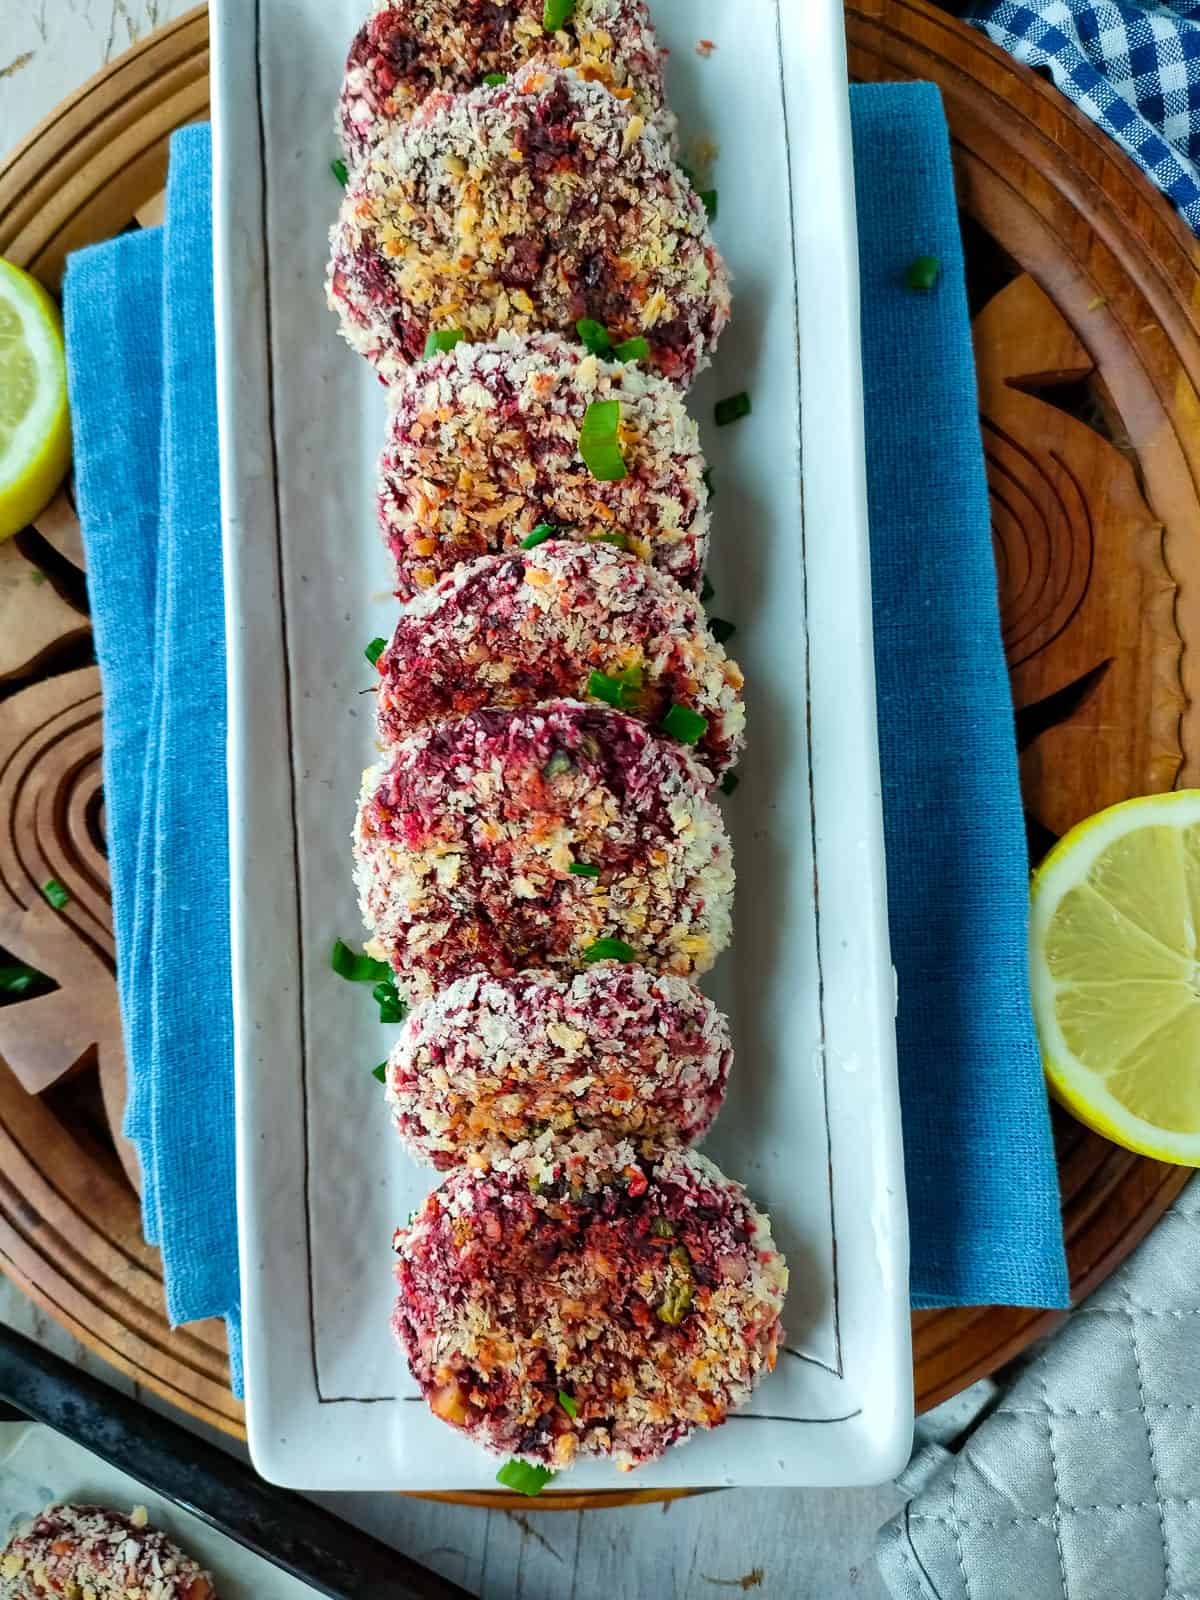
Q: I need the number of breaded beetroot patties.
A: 8